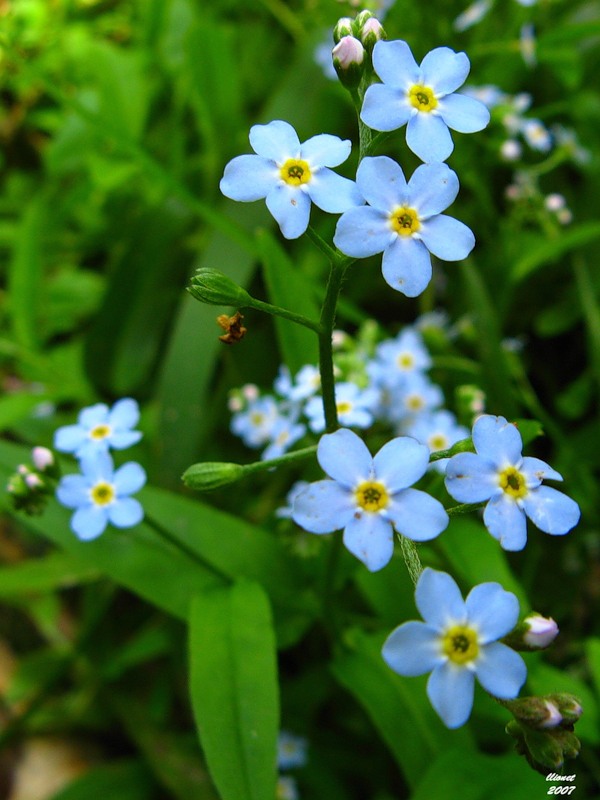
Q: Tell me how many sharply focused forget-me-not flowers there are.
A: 6